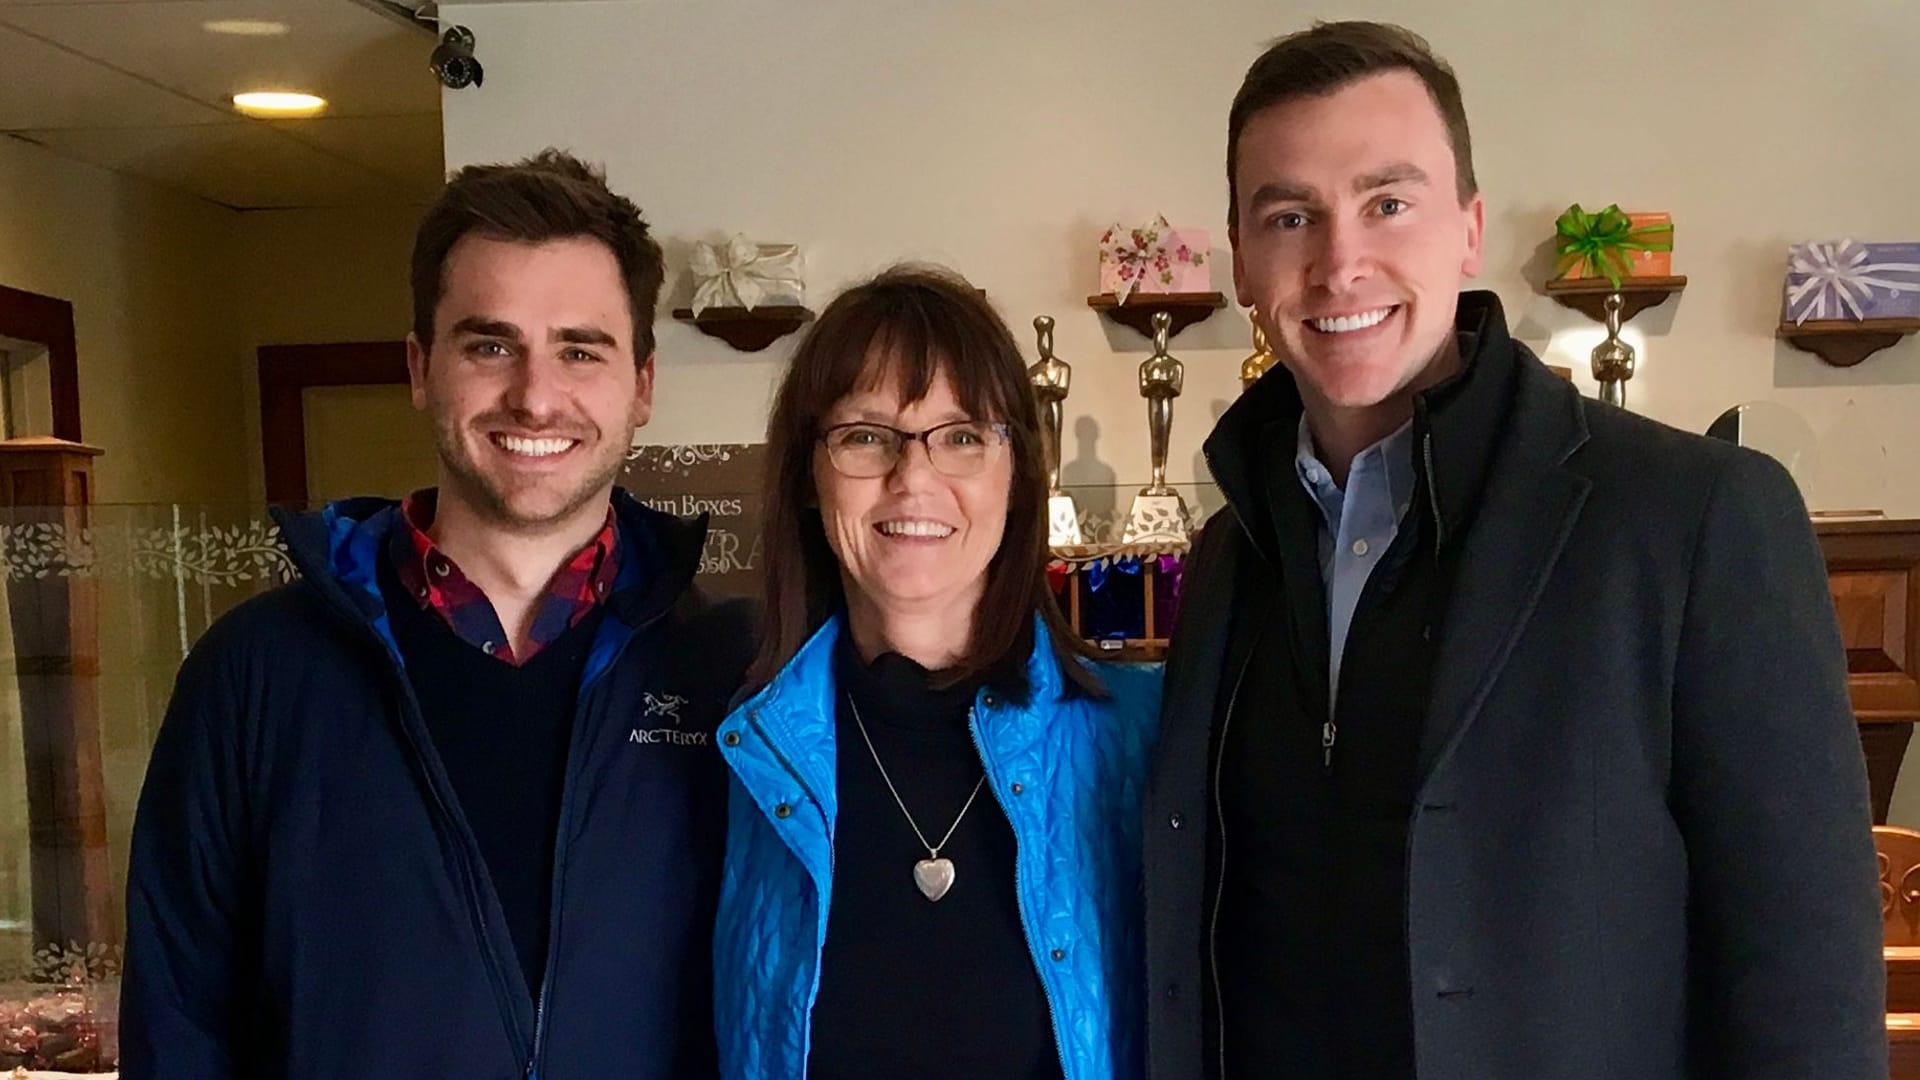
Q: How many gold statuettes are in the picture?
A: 1